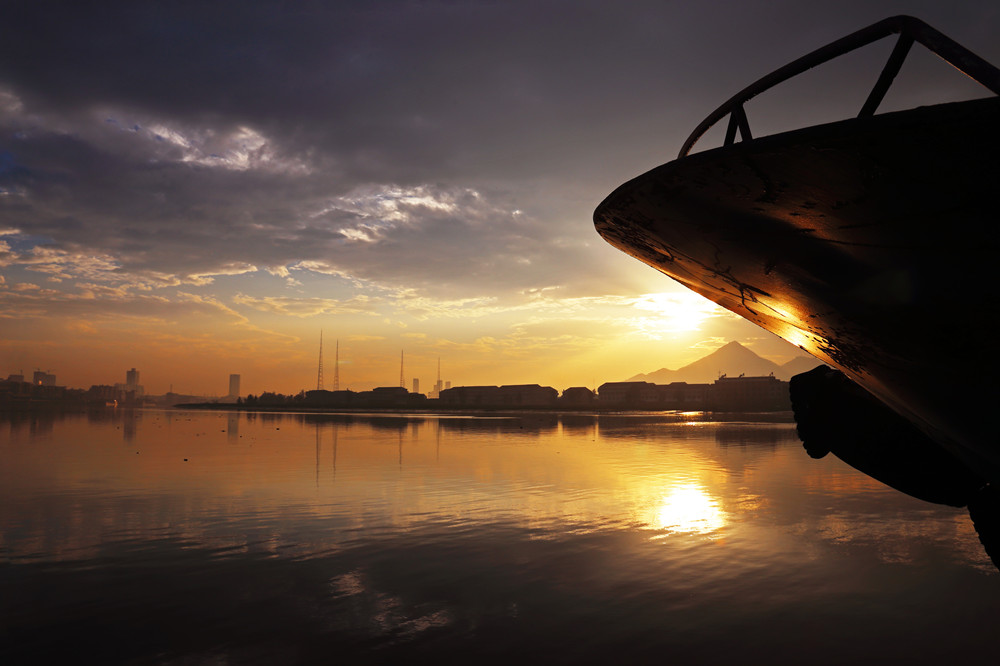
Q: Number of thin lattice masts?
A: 4